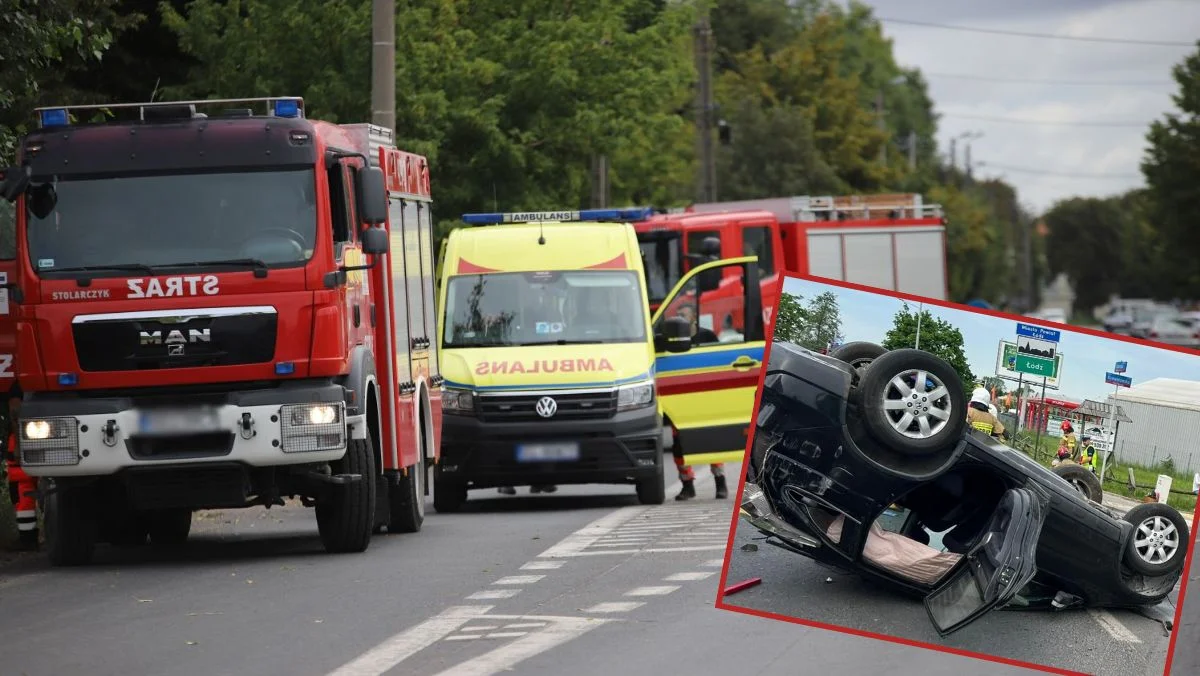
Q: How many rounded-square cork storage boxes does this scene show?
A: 0